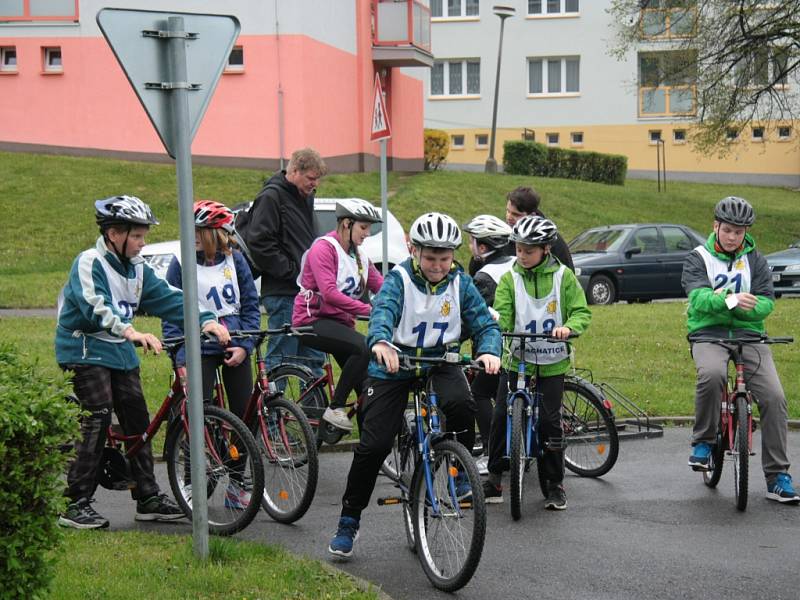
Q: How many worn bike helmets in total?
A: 7